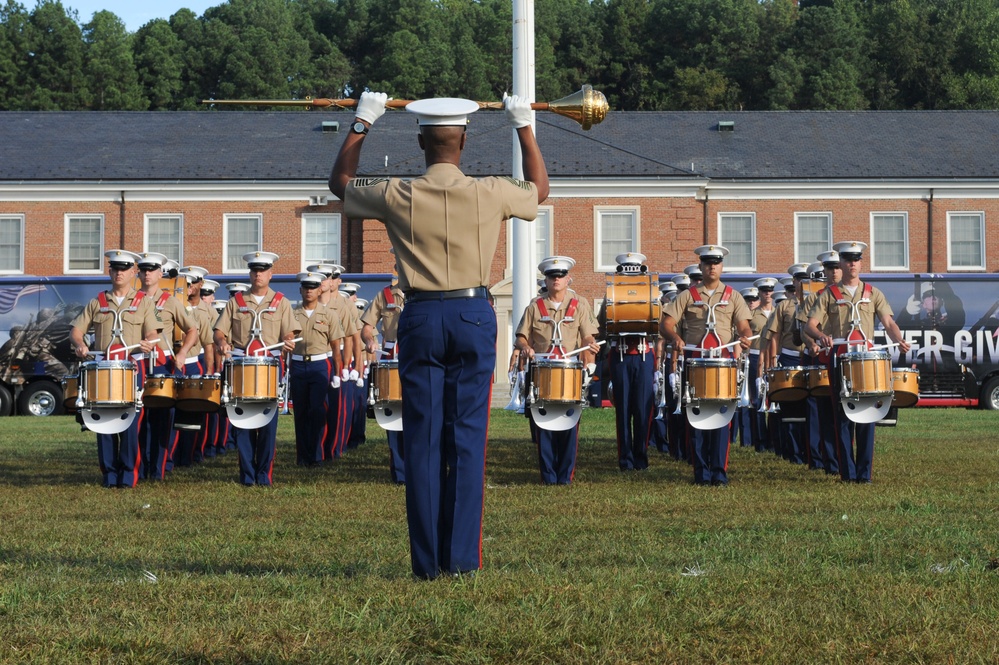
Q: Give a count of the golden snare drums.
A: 6